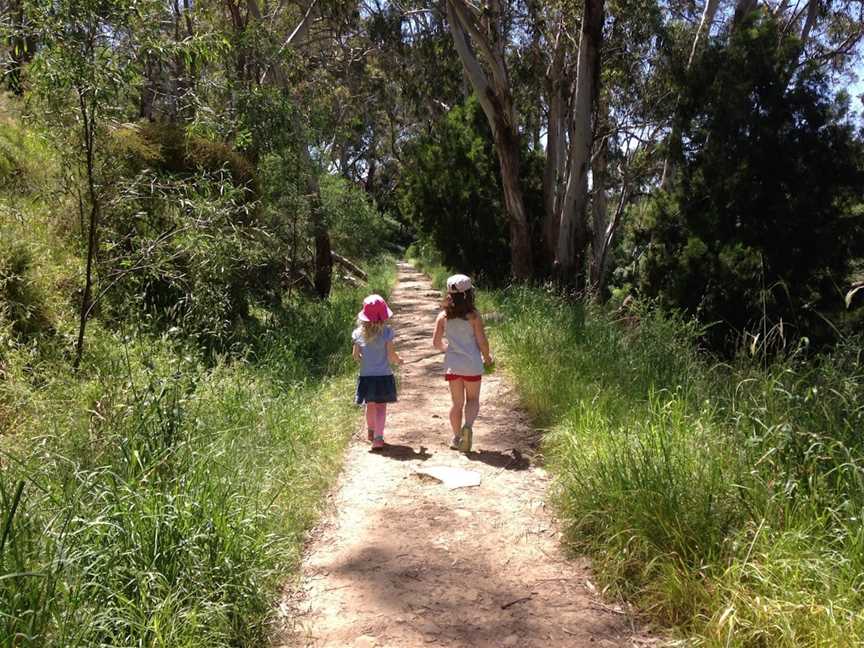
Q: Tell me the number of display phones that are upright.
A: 0